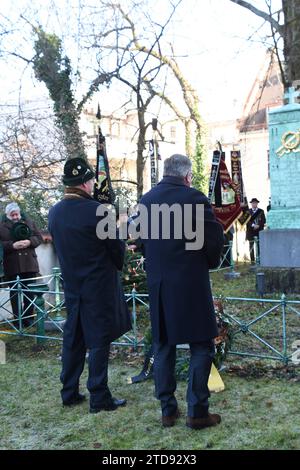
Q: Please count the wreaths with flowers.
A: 1